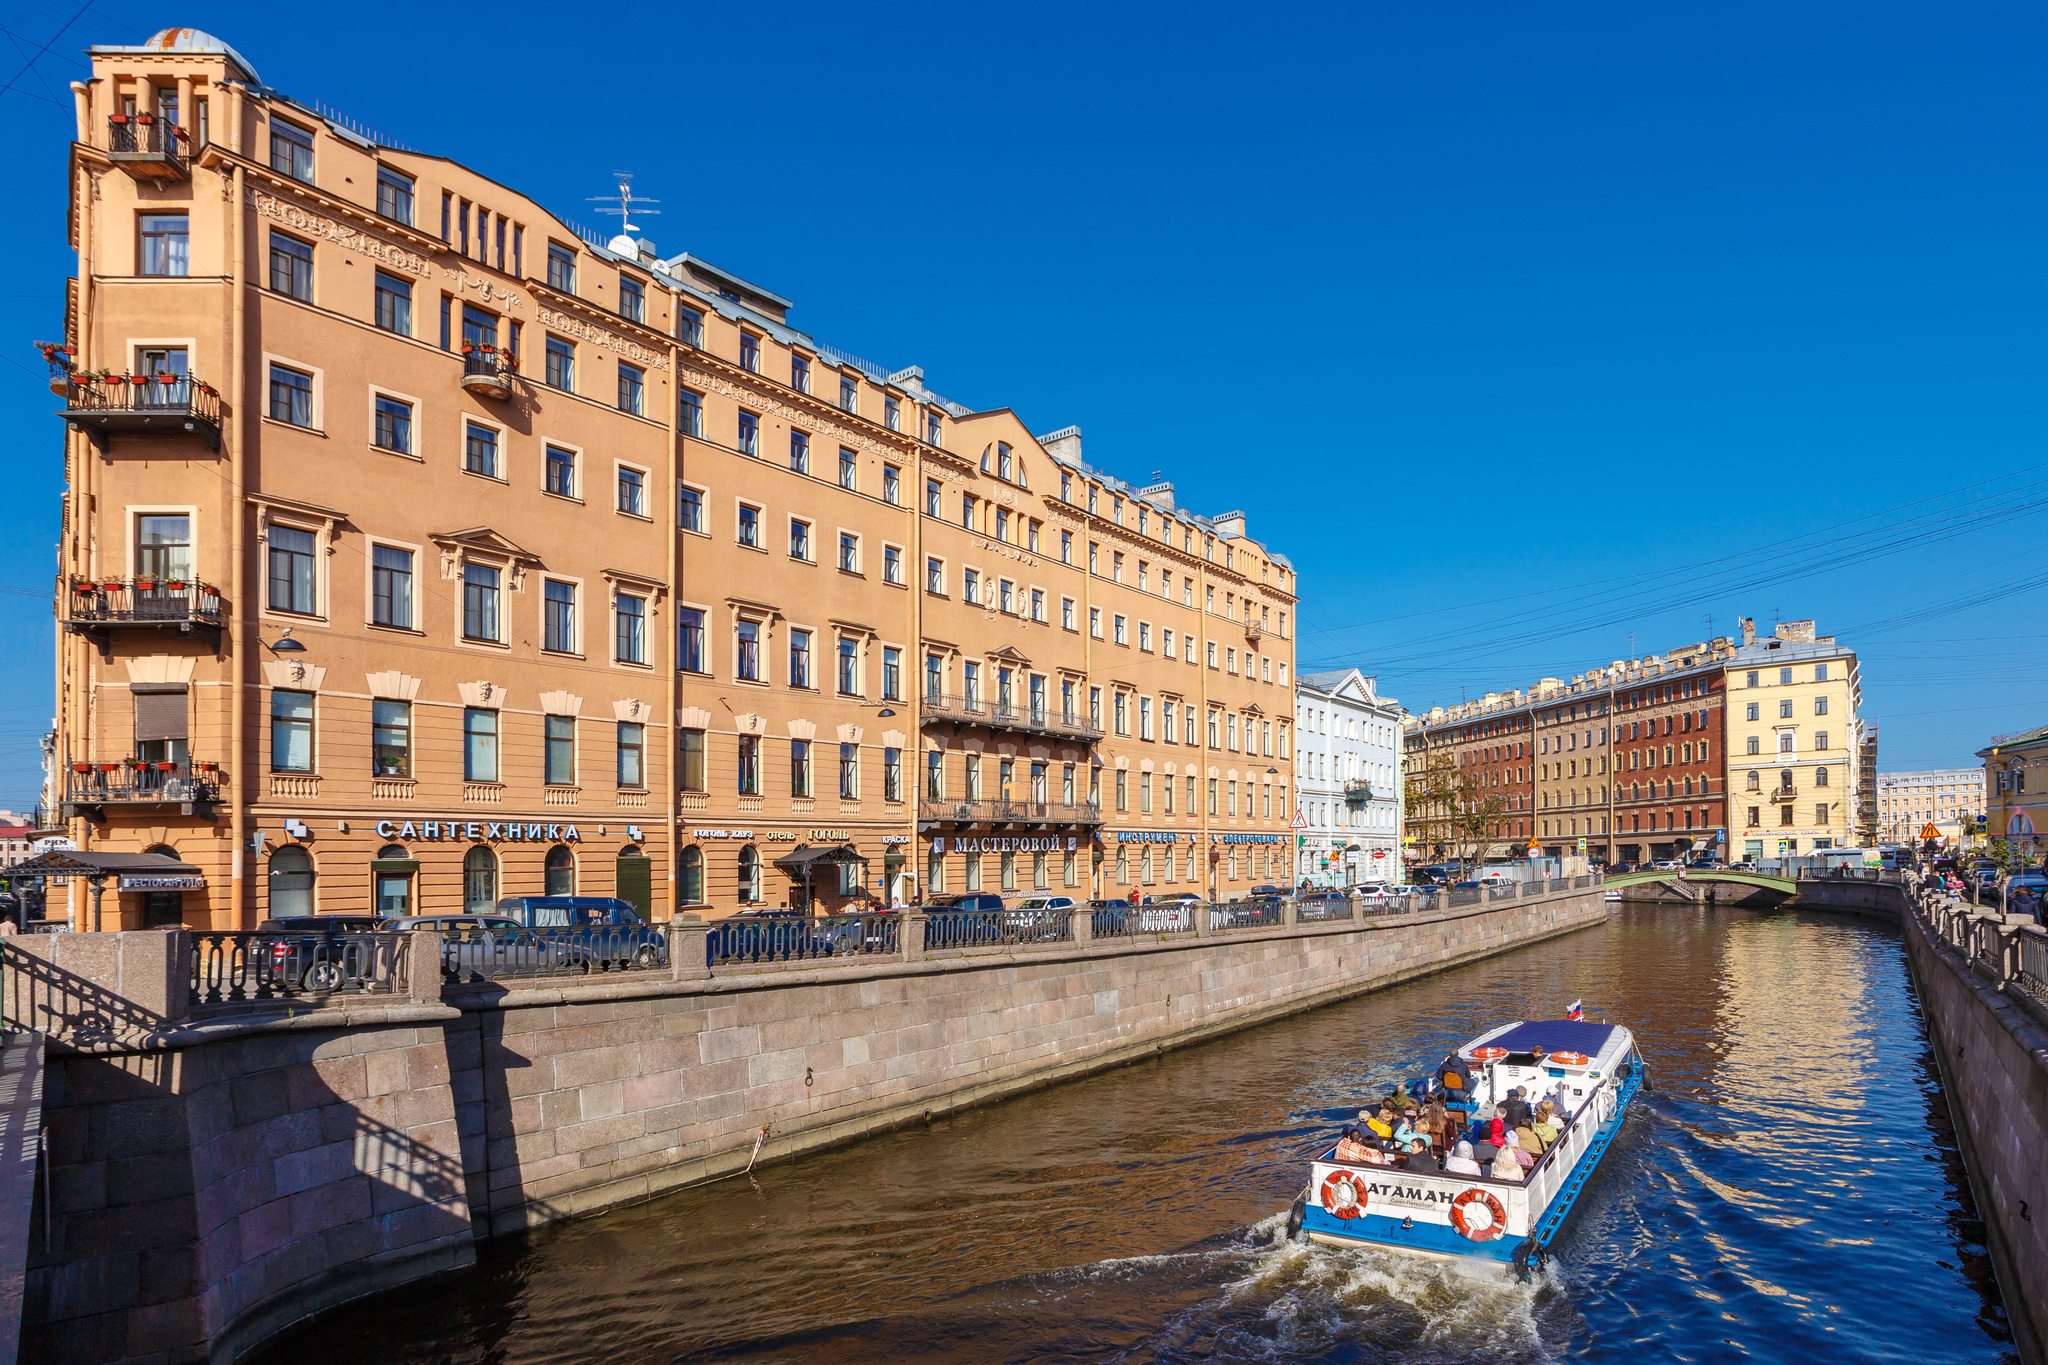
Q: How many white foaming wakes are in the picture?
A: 1